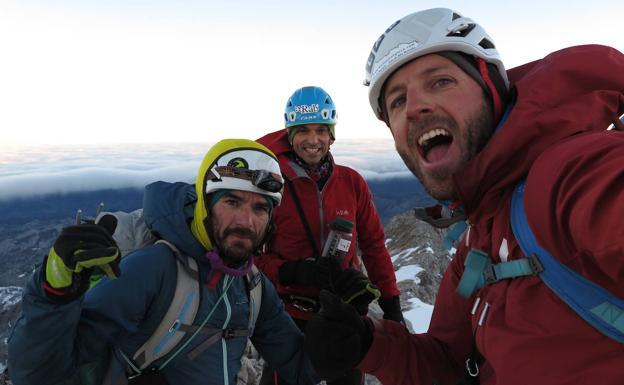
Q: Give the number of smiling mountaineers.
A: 2